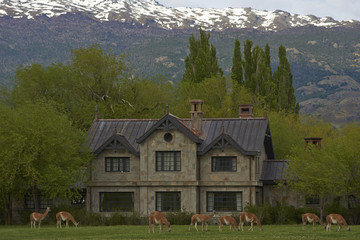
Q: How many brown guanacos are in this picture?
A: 8